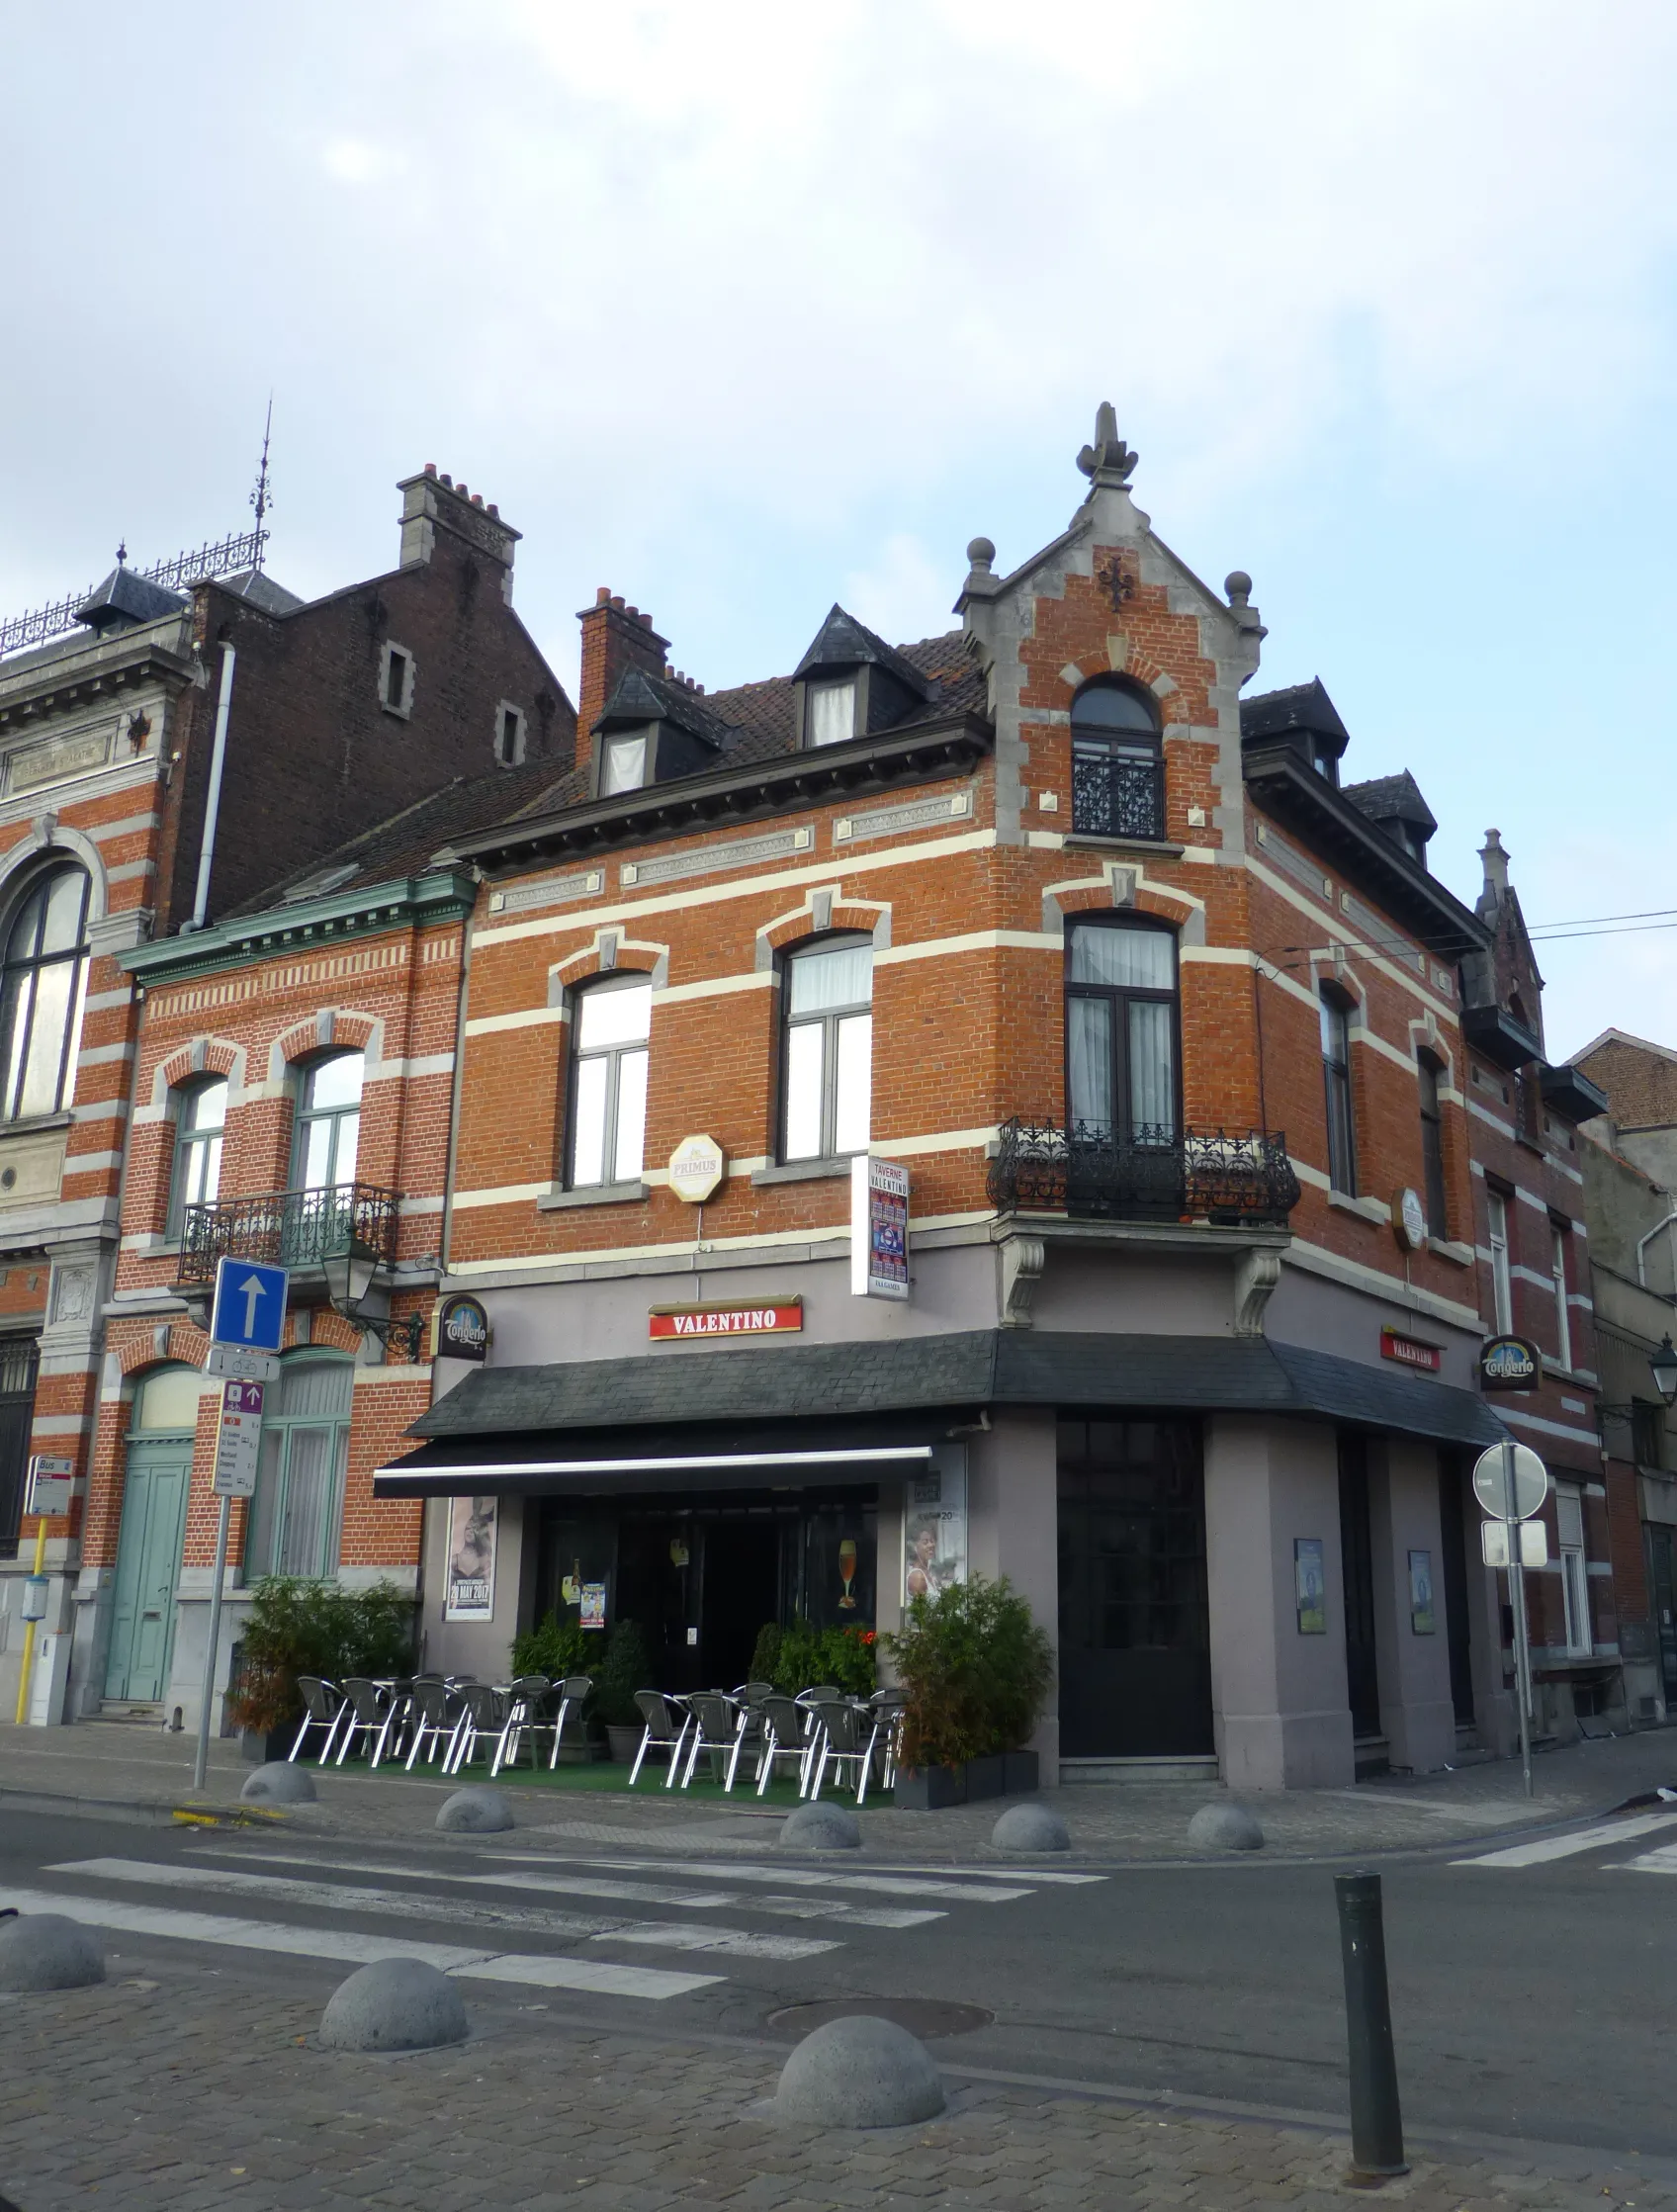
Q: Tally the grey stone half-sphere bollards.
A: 8